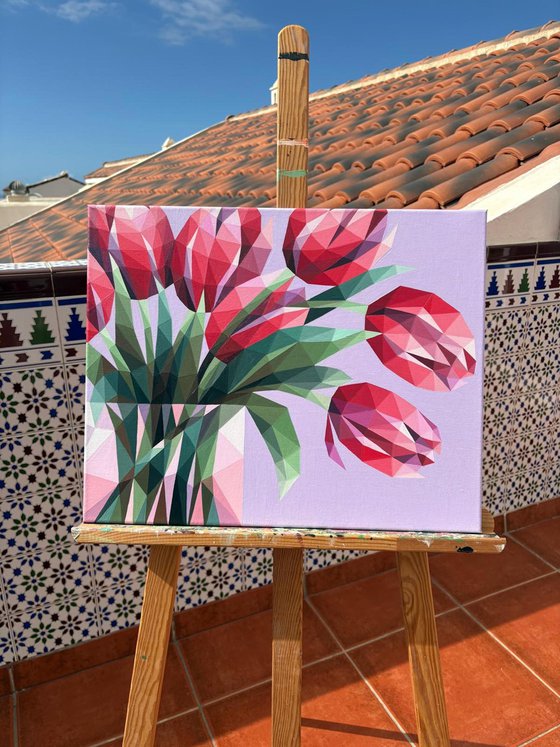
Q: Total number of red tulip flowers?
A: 7